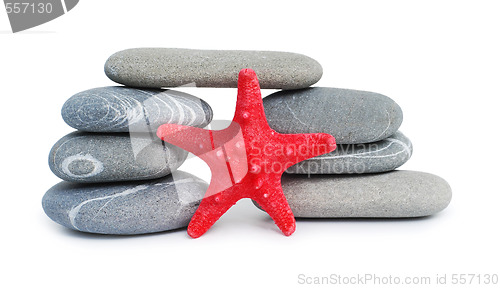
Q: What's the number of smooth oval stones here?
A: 7